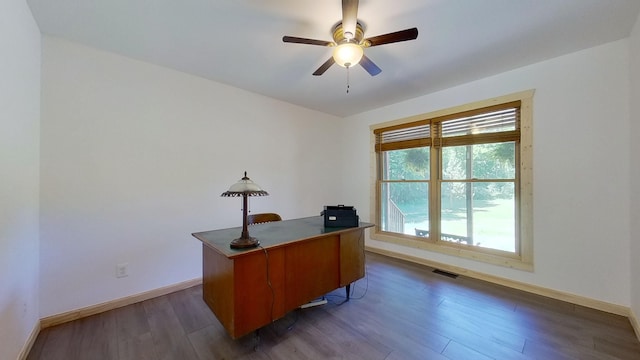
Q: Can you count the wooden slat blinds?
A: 2